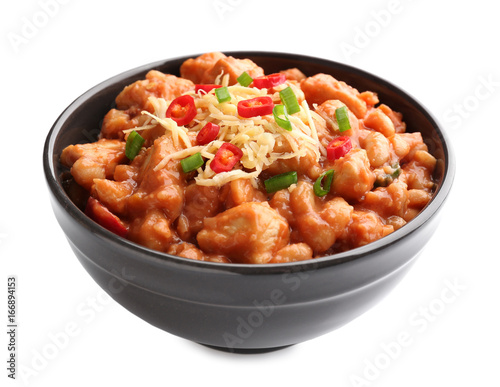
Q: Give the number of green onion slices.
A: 9